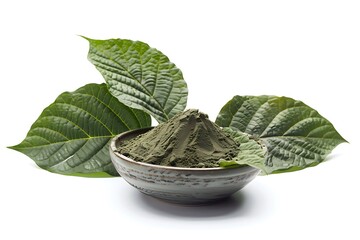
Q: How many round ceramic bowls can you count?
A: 1